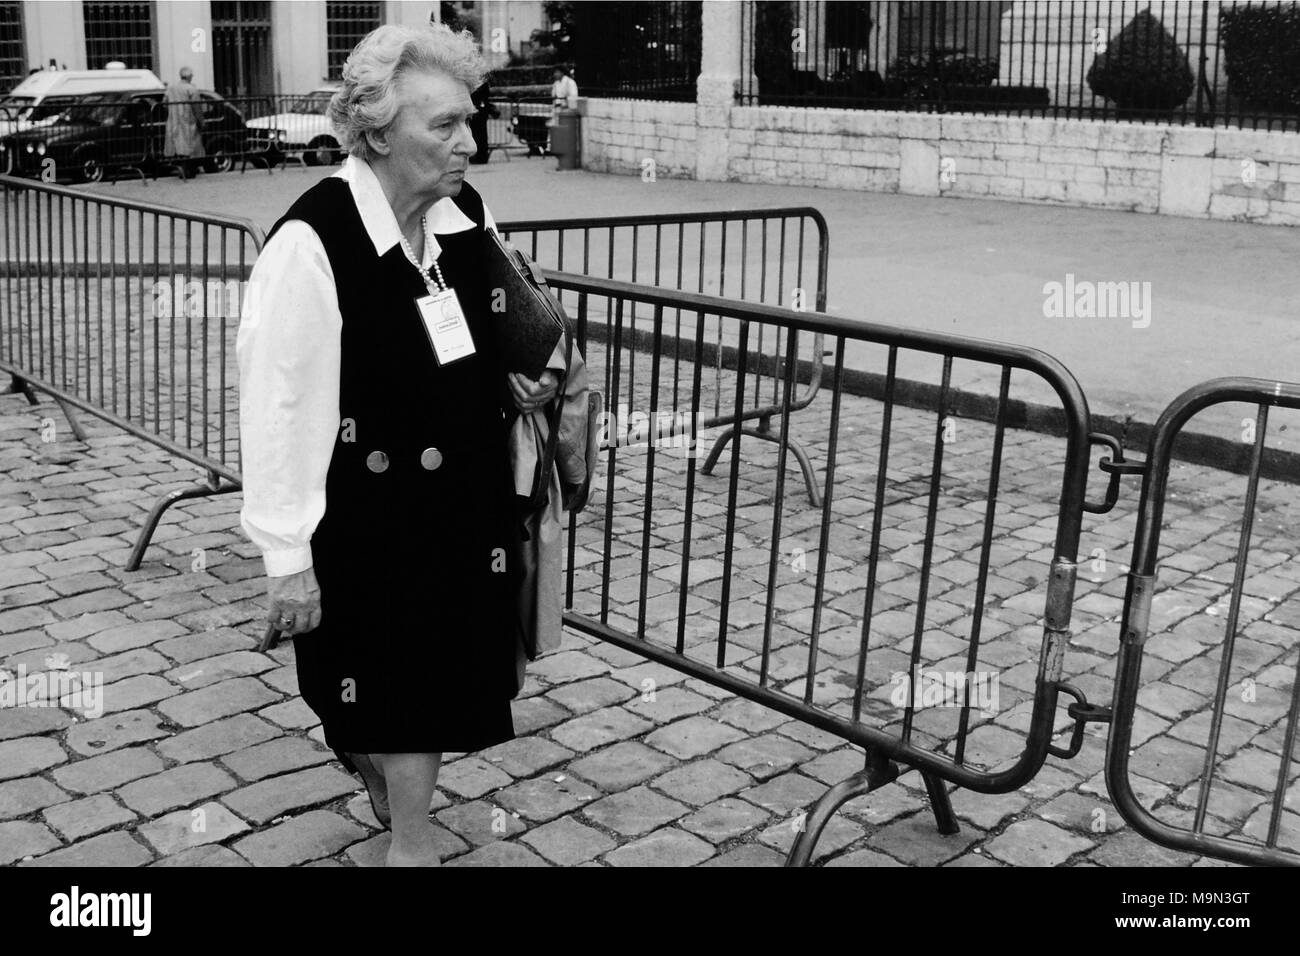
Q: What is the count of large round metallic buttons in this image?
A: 2